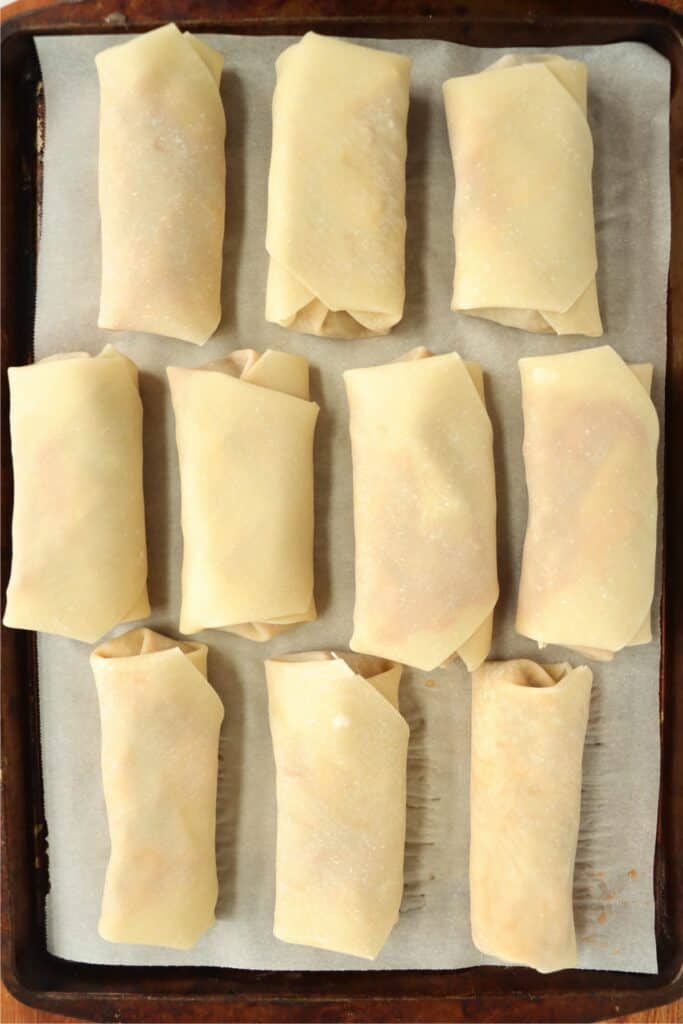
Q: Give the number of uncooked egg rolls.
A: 10